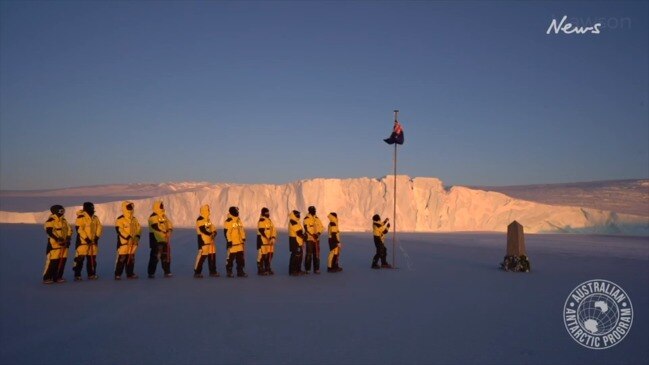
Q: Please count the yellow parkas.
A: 11